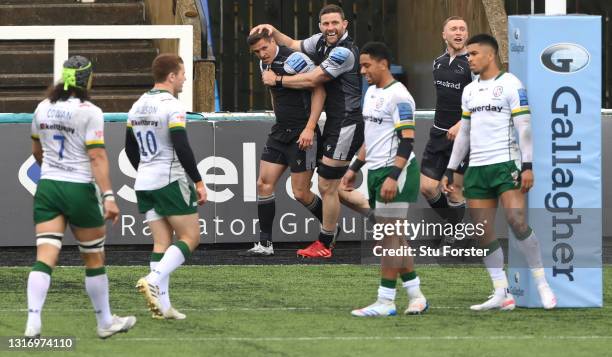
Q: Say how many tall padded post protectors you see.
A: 1